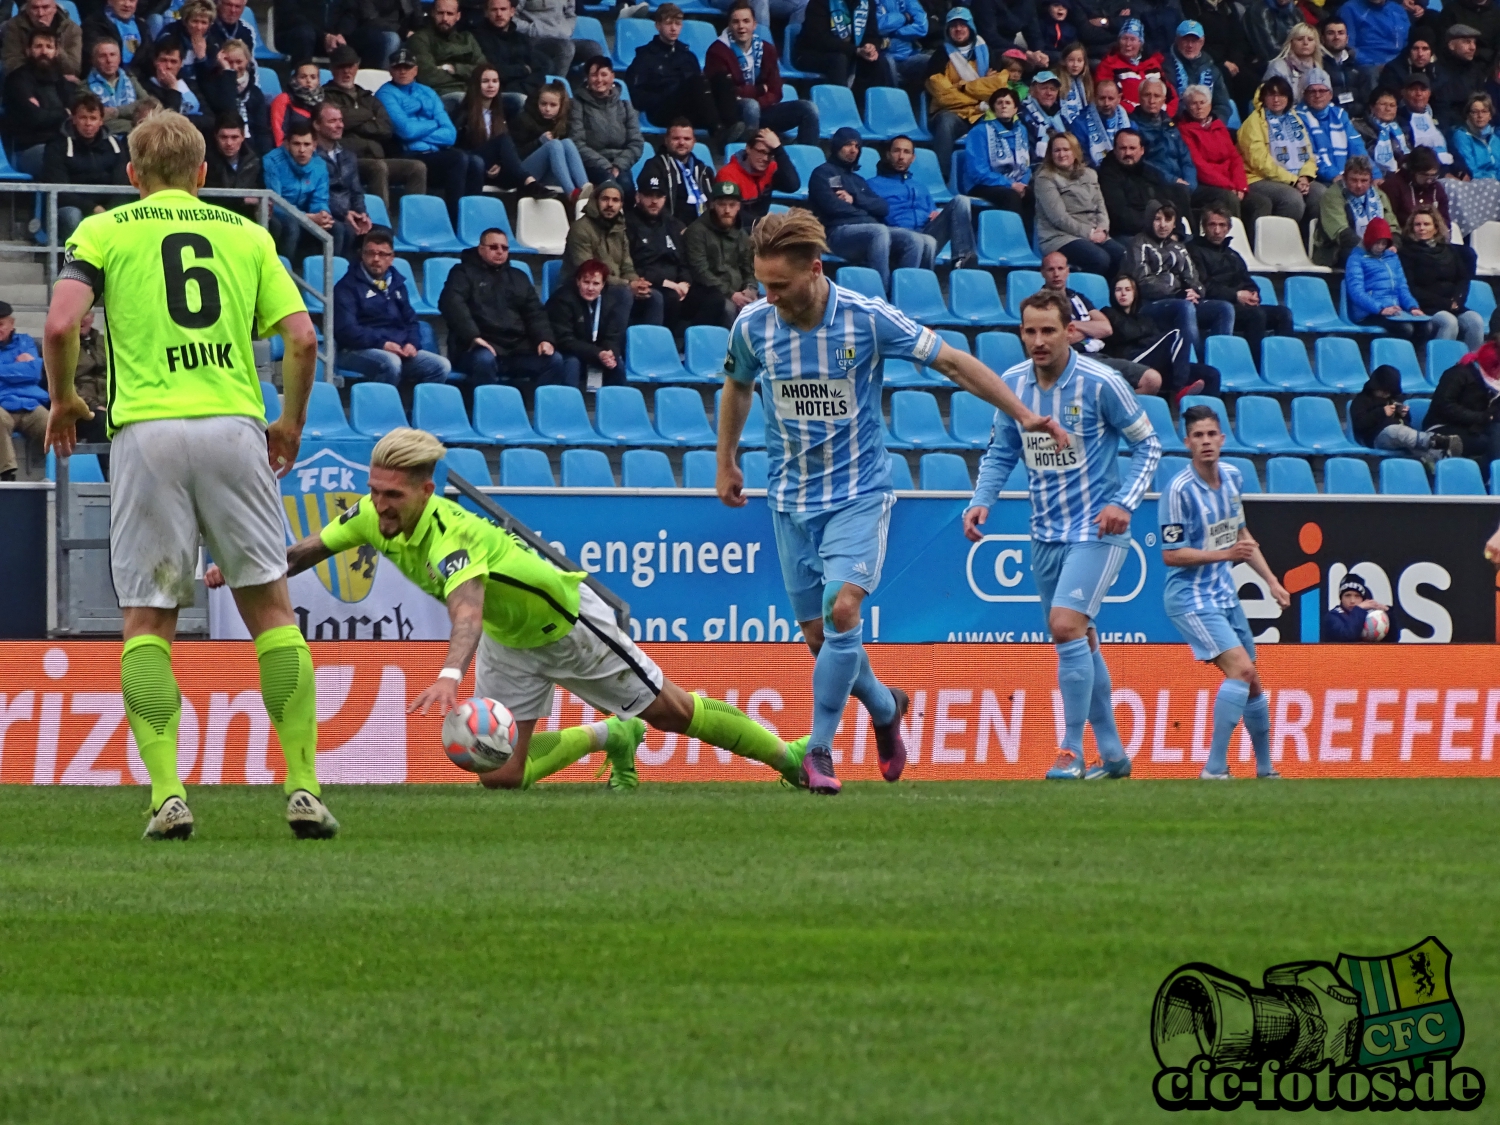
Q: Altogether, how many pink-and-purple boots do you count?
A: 2